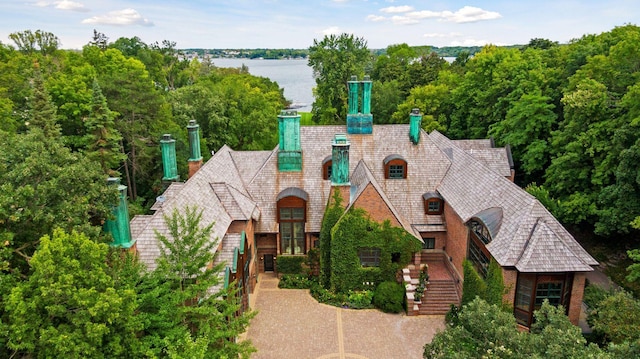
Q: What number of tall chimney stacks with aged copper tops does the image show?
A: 7